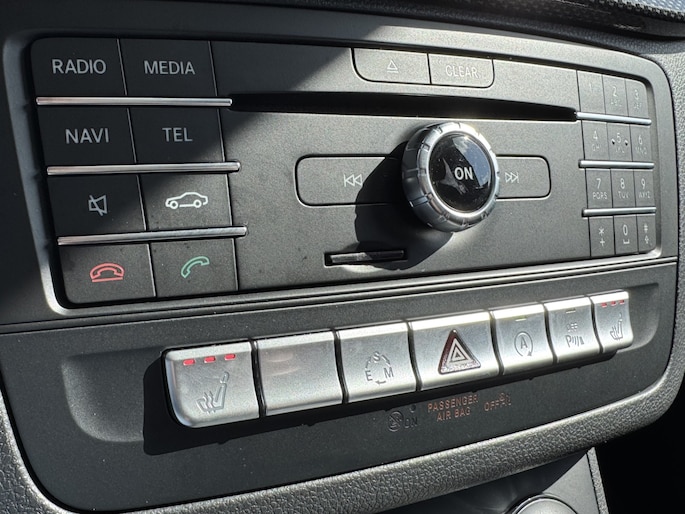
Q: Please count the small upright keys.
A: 12